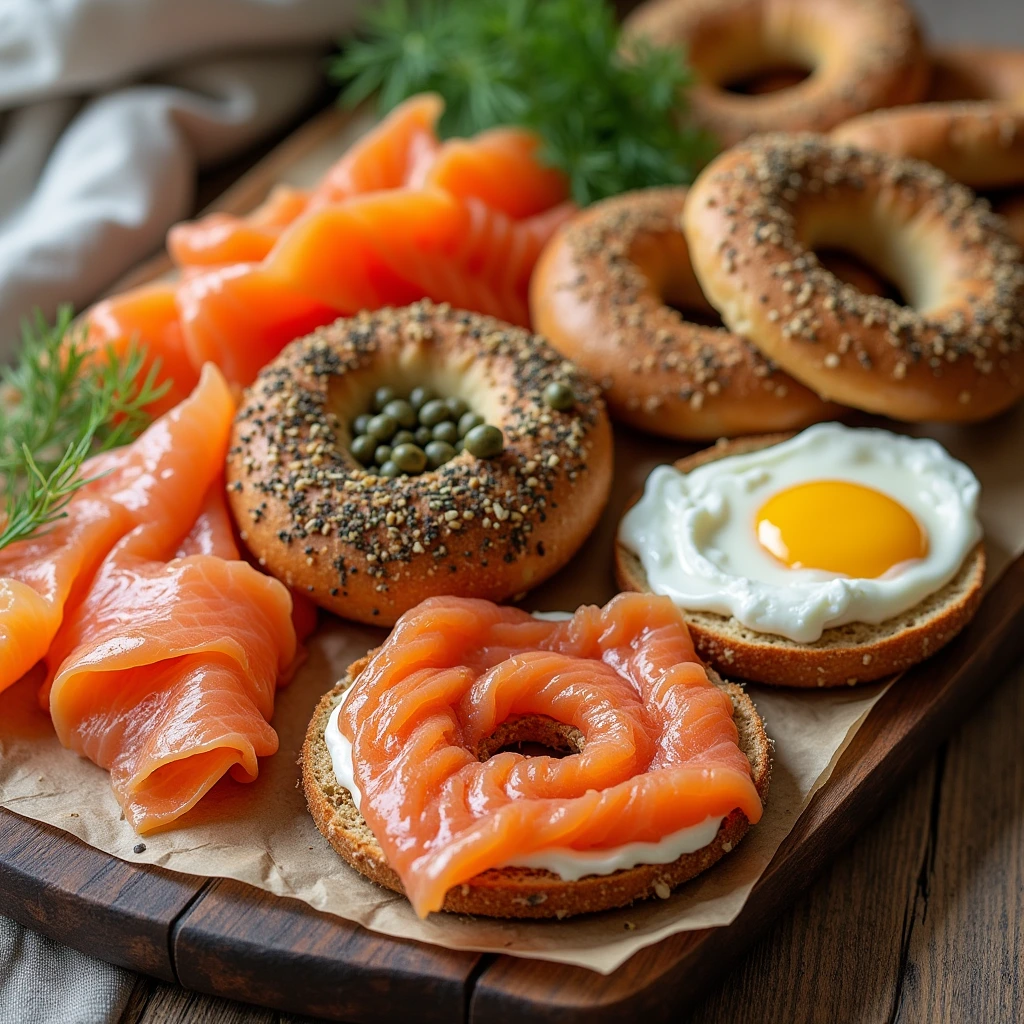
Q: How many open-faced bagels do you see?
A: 2